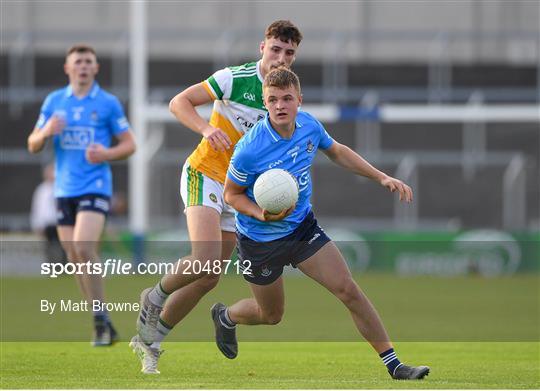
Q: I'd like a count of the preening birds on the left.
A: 0